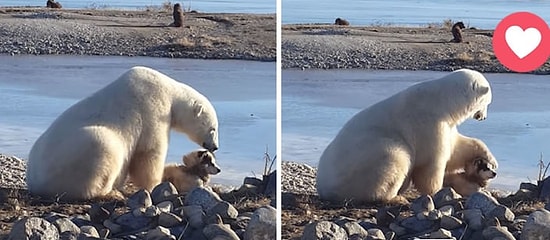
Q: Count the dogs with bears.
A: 2